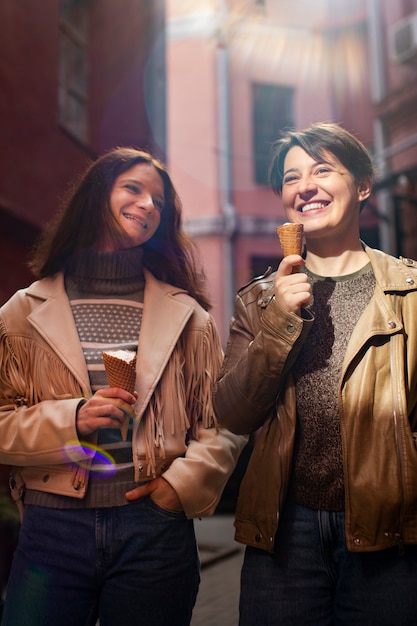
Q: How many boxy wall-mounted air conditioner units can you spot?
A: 1